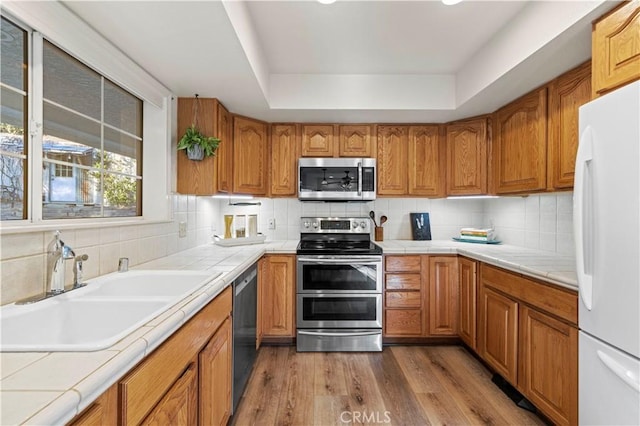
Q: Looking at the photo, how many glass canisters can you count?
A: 3